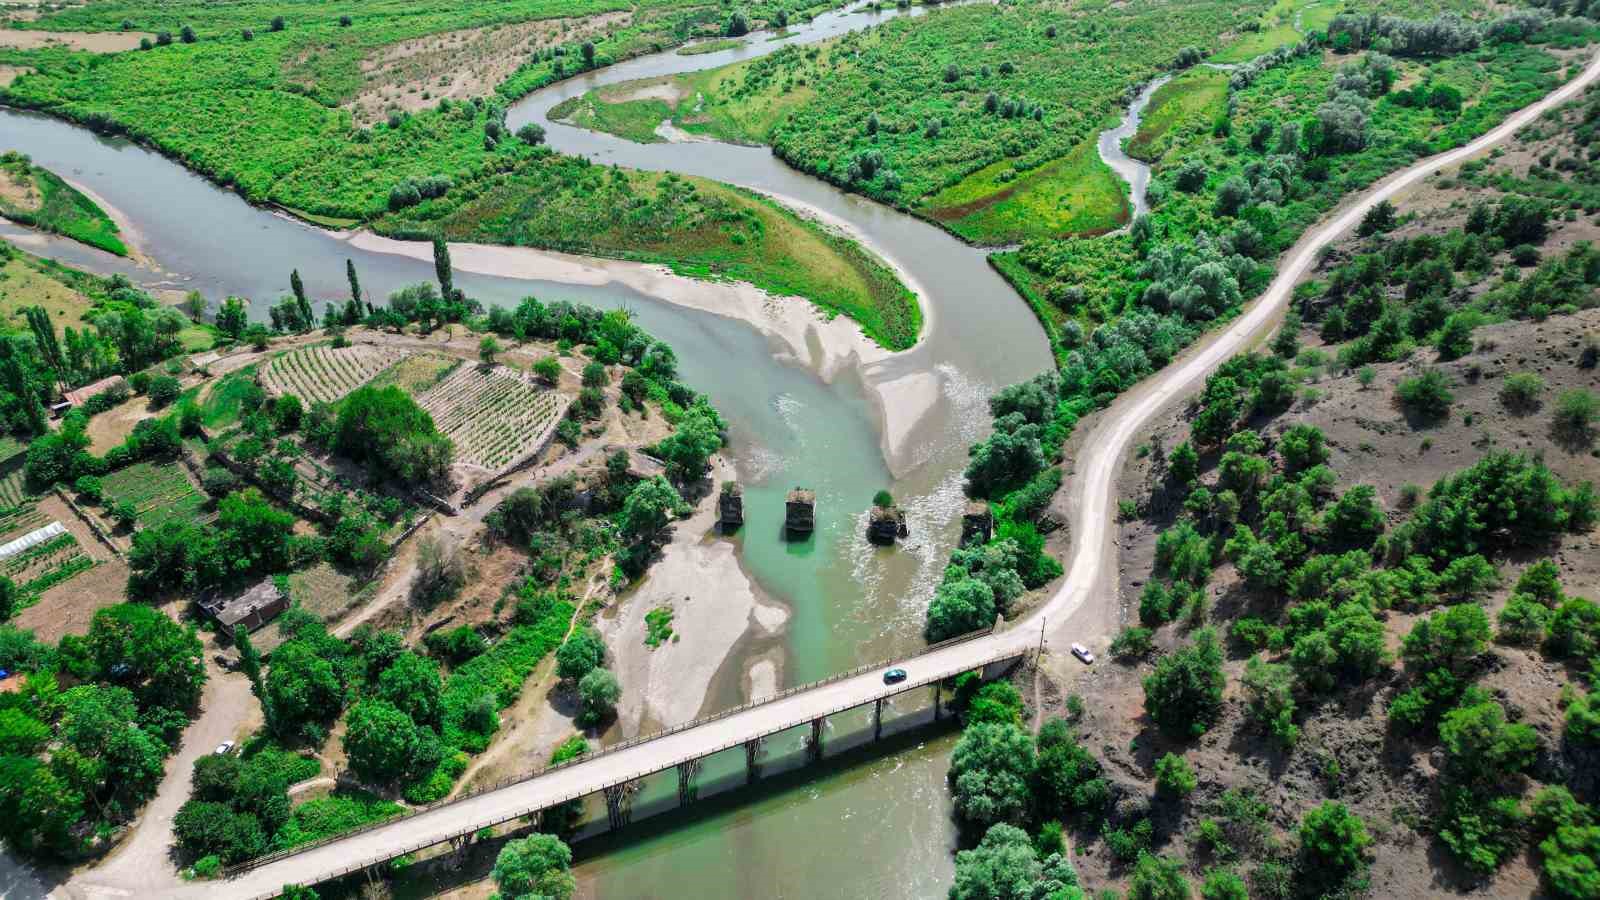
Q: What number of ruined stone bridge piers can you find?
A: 4